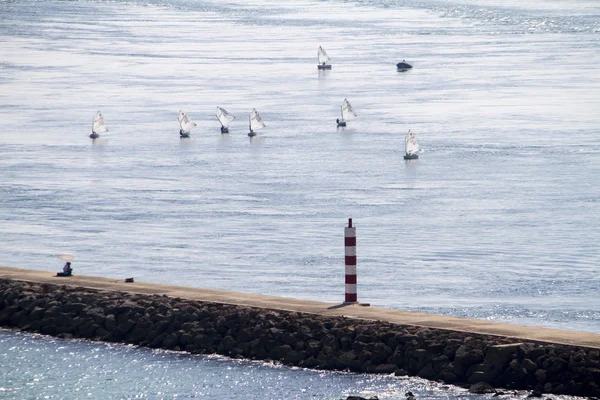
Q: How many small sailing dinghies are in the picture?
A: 7